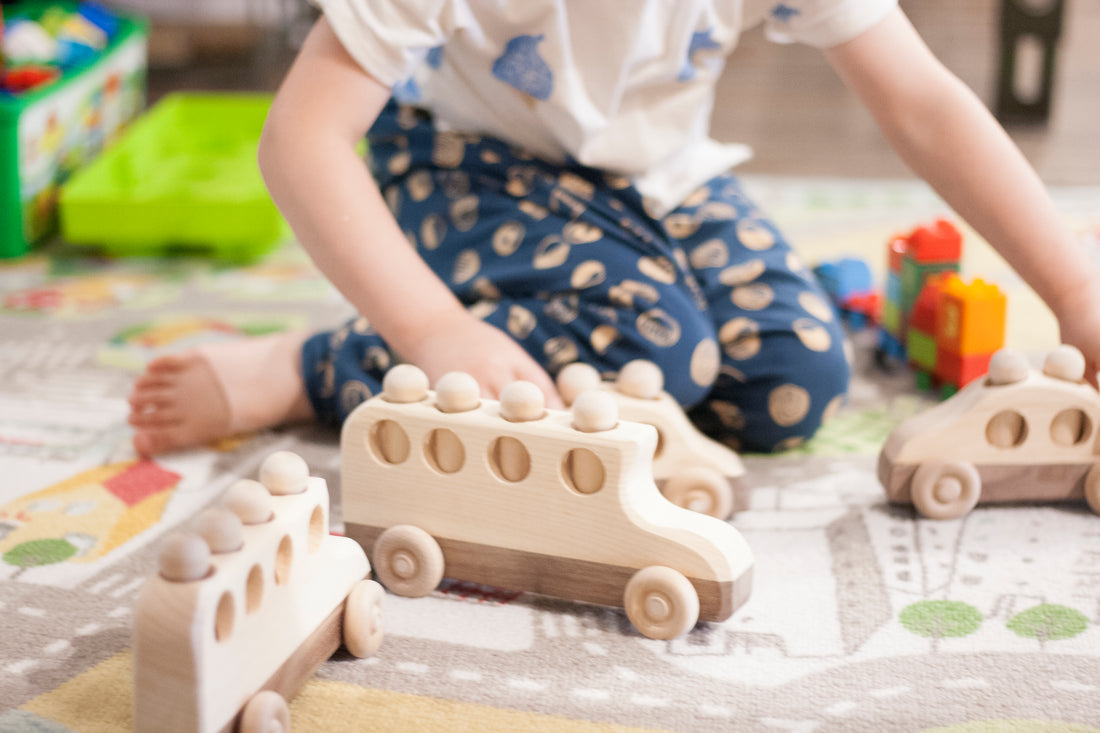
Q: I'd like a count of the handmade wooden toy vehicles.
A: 4